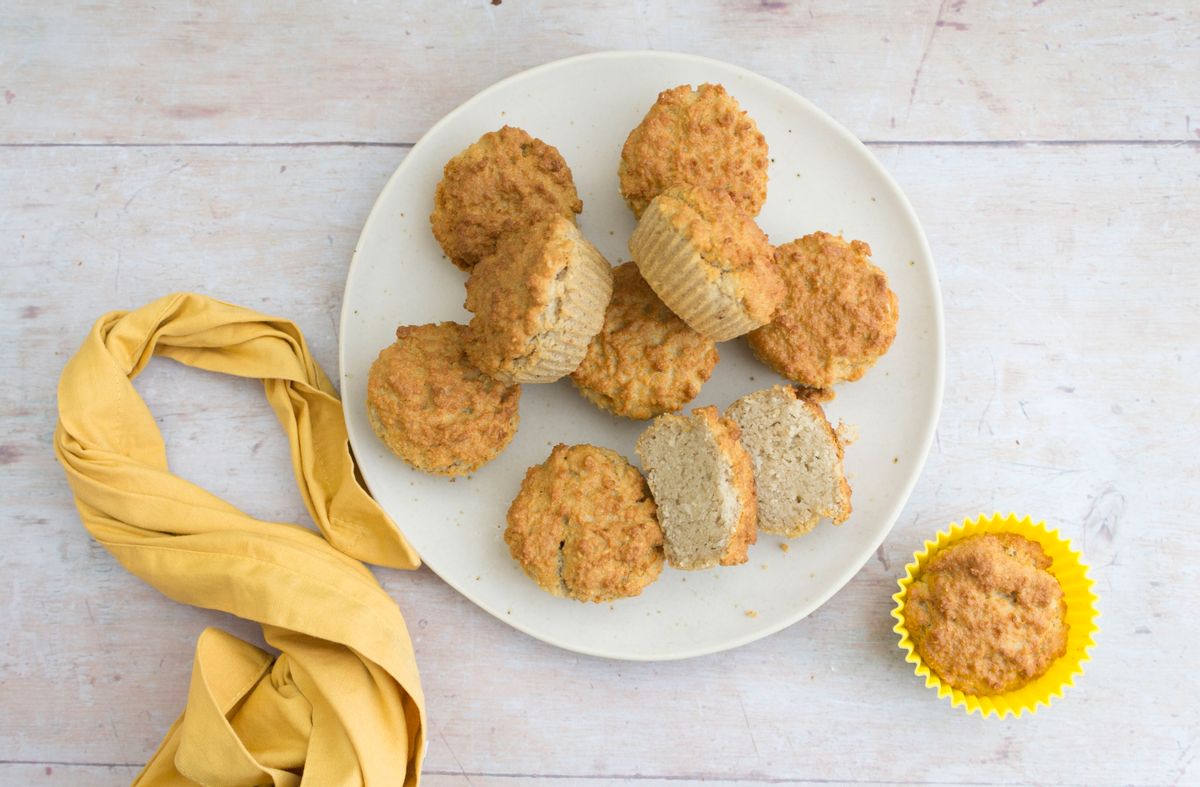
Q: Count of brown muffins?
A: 10